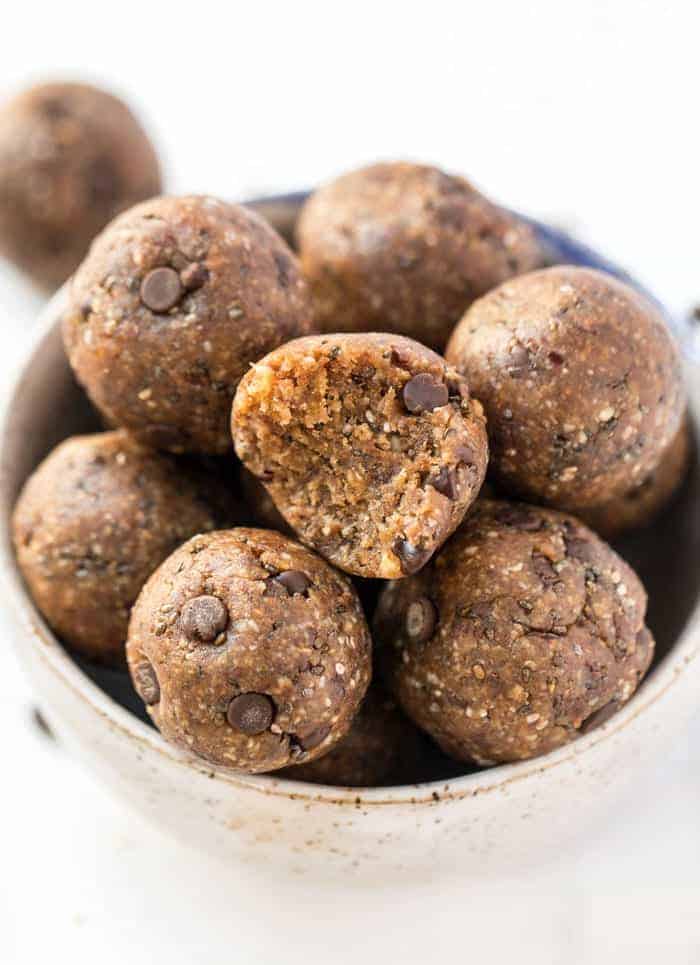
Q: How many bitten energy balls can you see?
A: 1